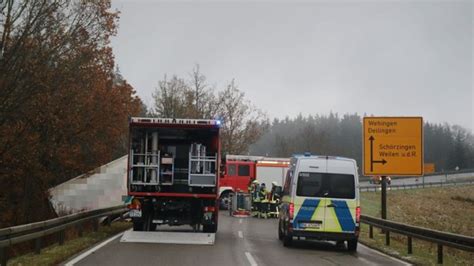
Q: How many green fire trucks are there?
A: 0